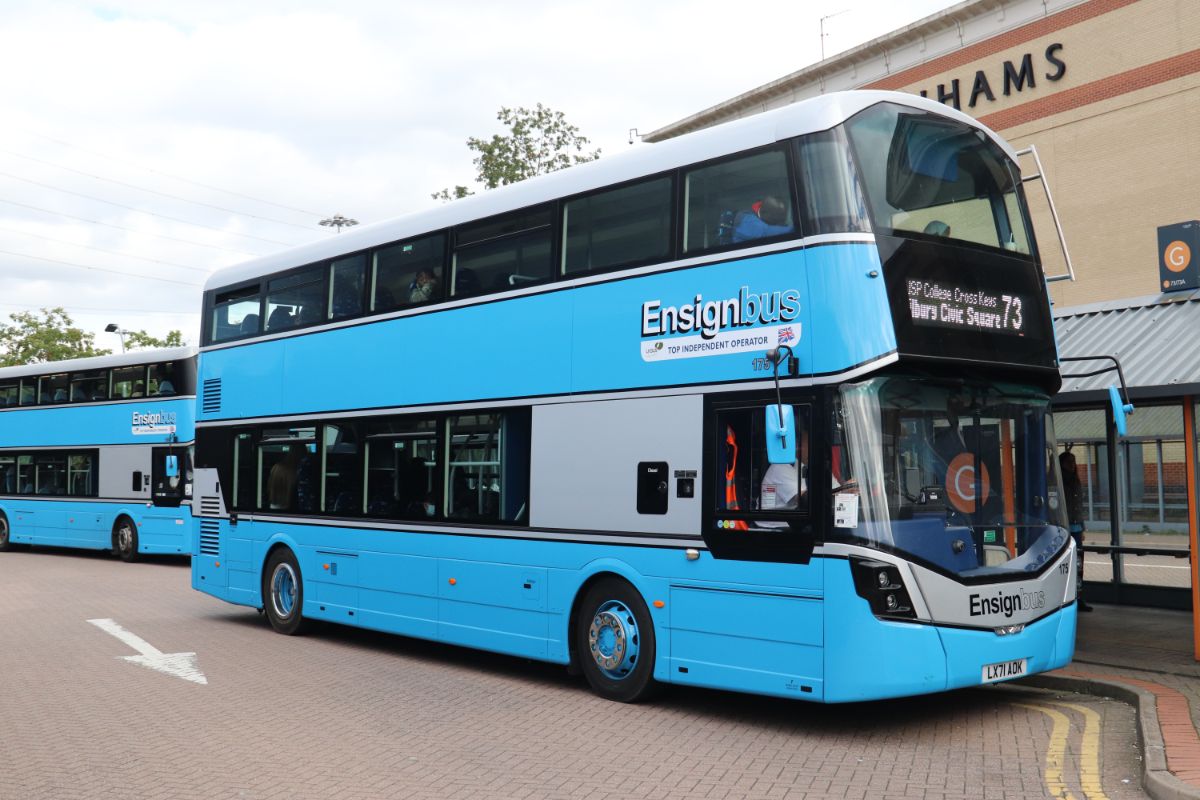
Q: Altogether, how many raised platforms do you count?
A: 1